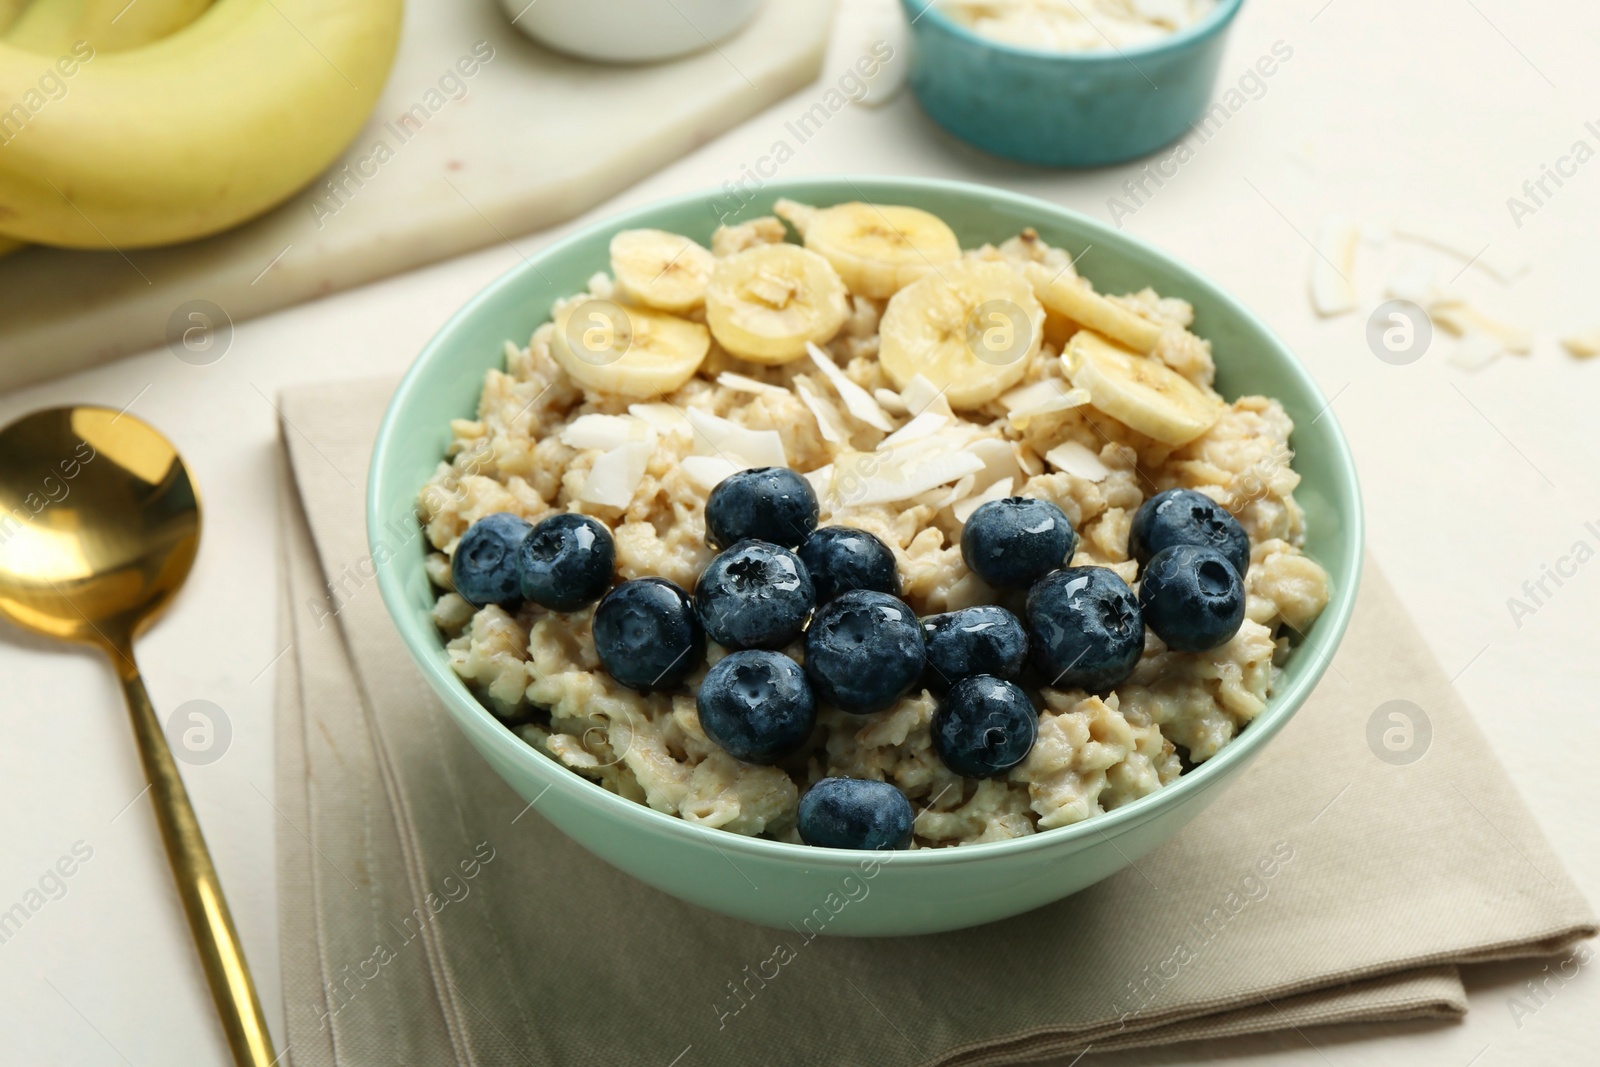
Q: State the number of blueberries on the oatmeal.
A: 15